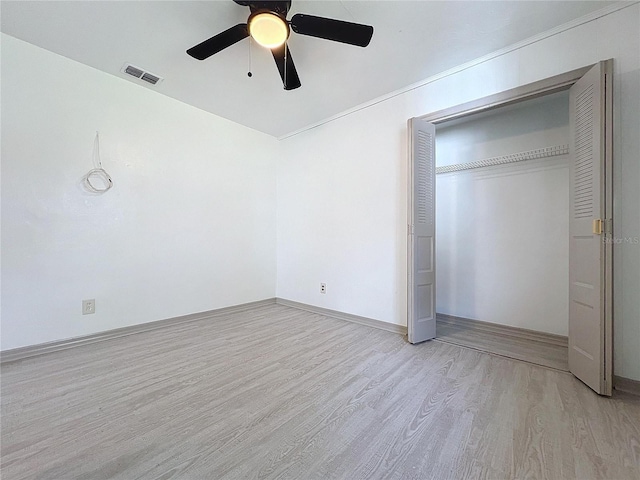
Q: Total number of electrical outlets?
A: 2